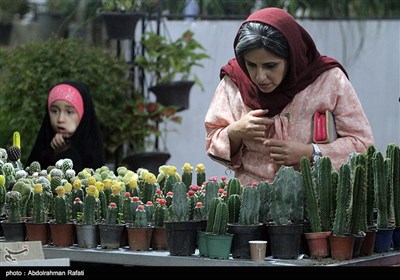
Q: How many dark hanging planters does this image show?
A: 3